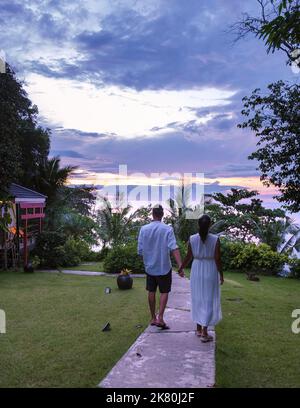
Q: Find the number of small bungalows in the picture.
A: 1